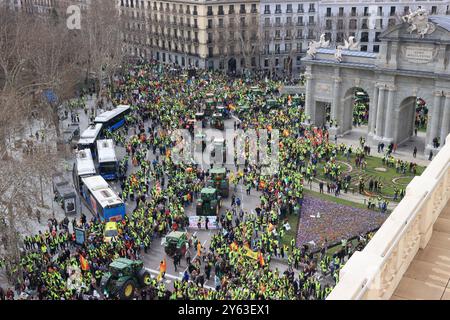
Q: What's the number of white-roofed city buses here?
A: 5